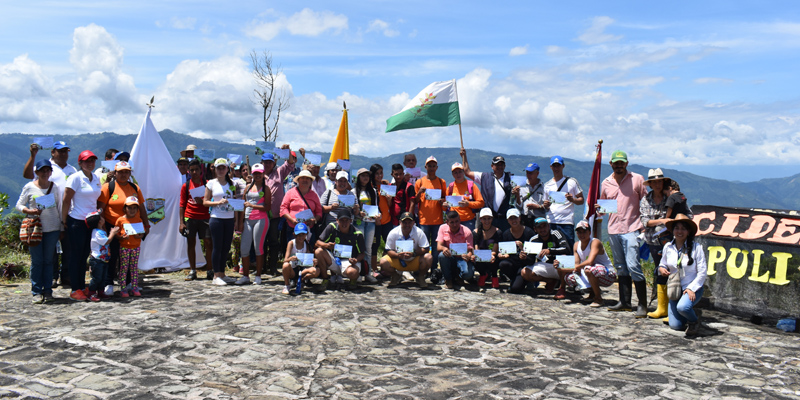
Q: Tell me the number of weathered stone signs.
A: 1